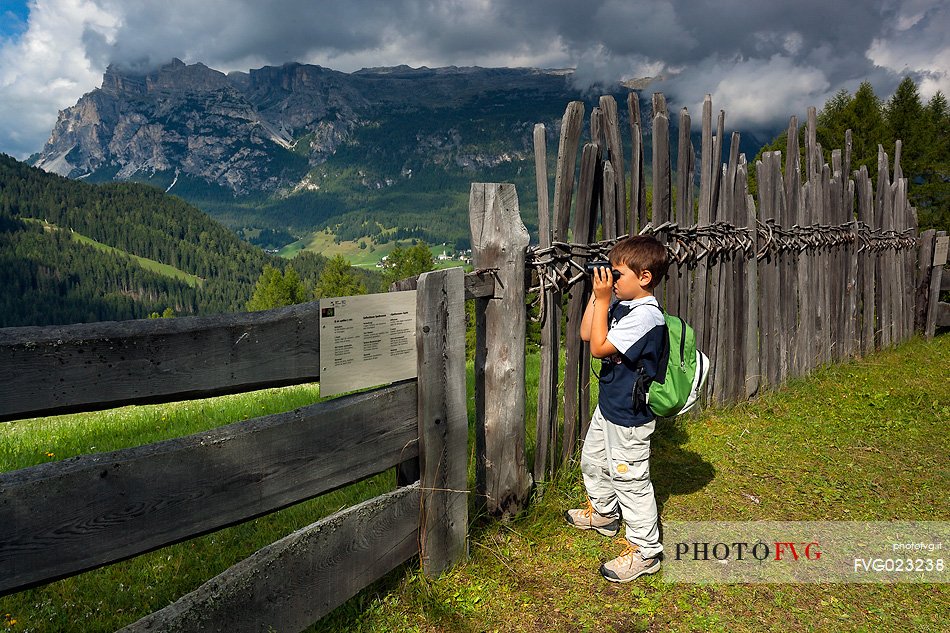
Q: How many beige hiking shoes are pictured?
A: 2